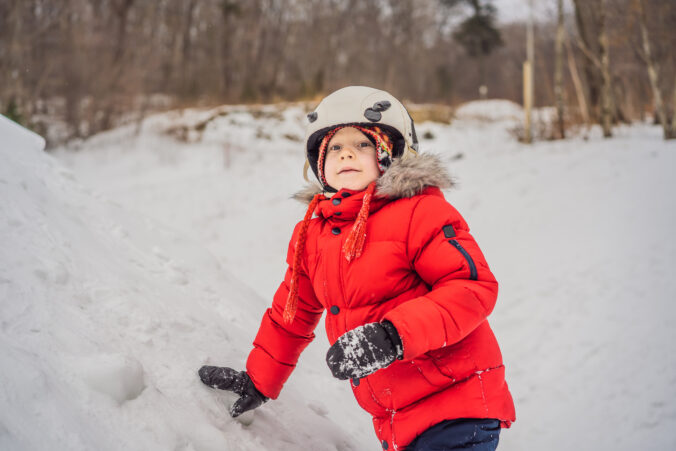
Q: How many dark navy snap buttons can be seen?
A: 7